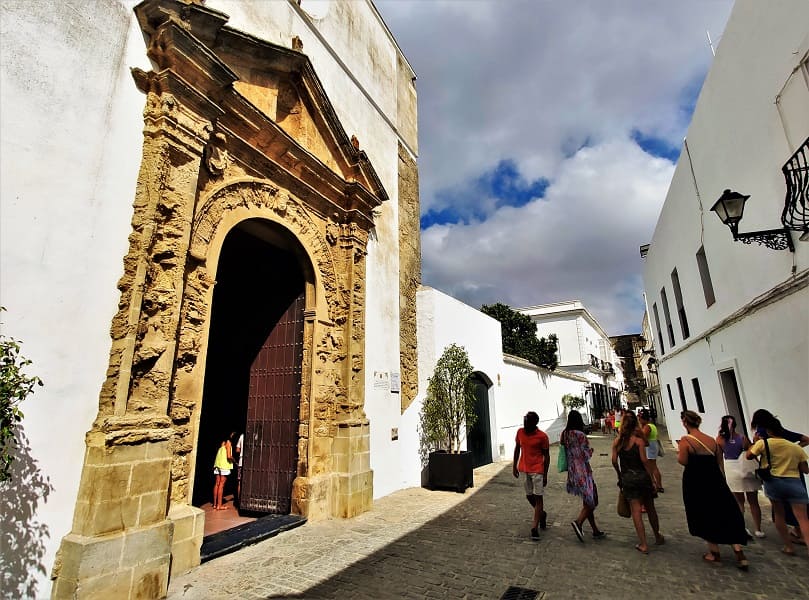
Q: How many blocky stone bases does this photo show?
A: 2